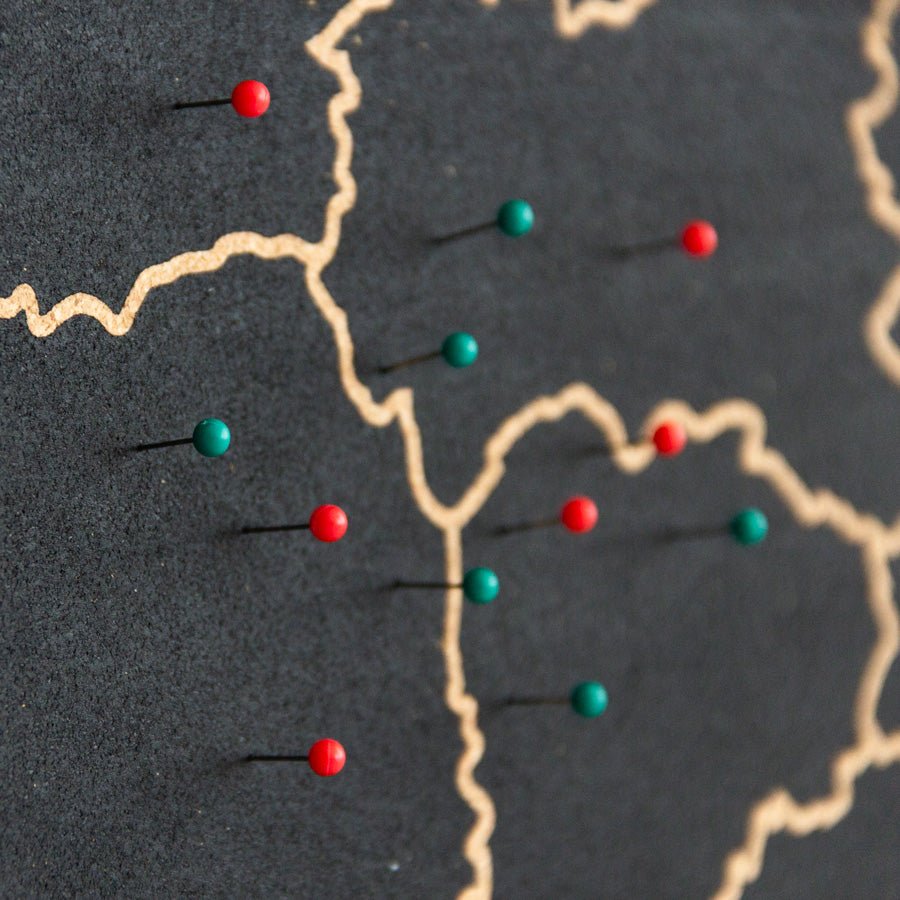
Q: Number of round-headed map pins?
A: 12